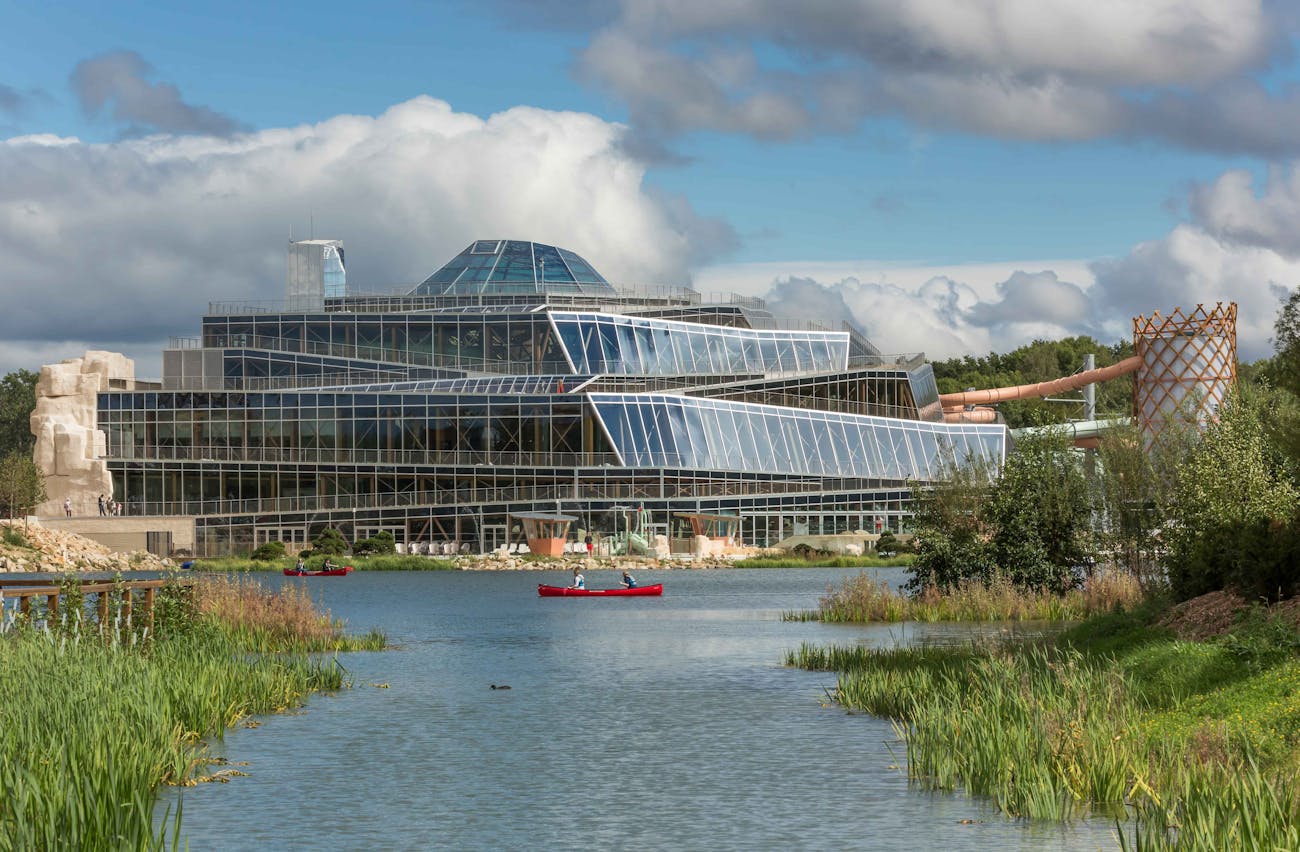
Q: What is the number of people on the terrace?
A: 5